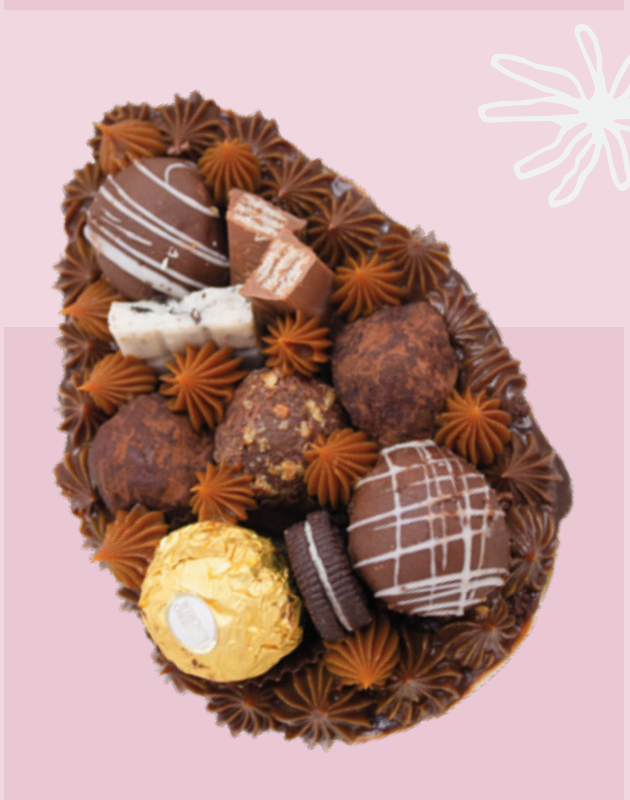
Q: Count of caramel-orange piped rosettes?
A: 12